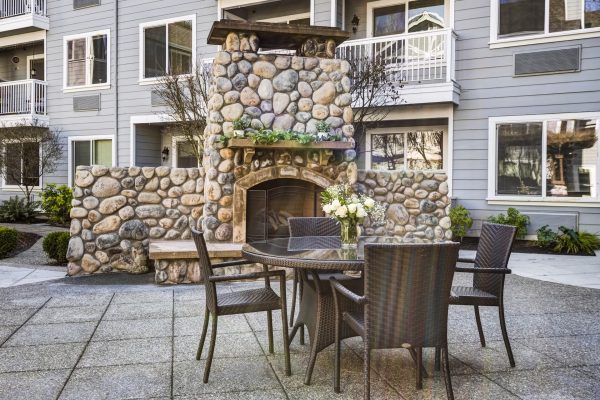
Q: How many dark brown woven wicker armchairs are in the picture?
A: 4